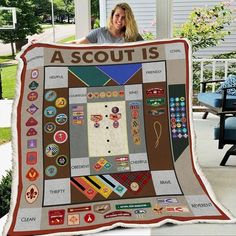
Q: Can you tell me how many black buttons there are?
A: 5